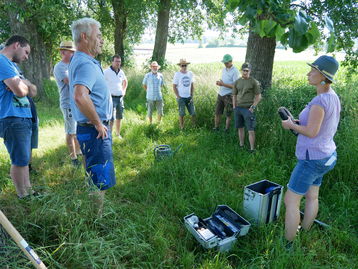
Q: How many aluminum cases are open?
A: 2